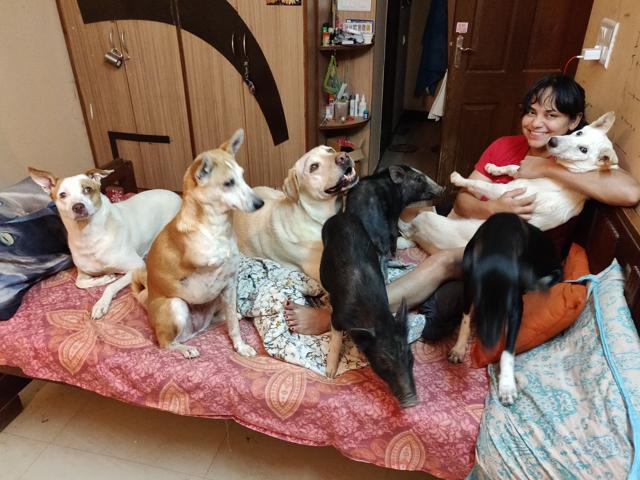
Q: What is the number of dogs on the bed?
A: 5